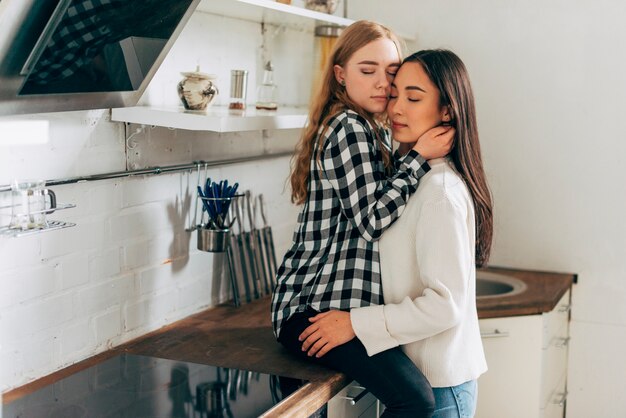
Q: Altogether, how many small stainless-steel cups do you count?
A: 1